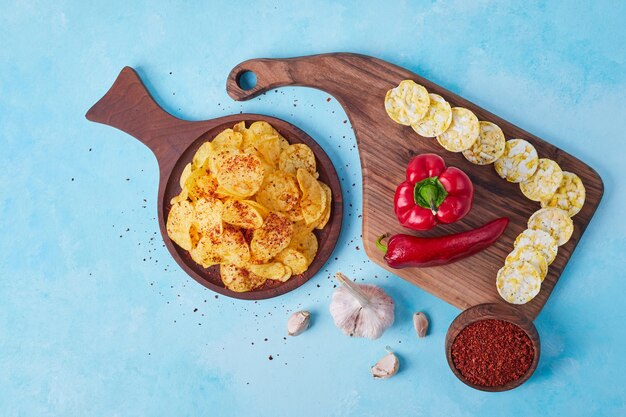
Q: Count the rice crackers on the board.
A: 11